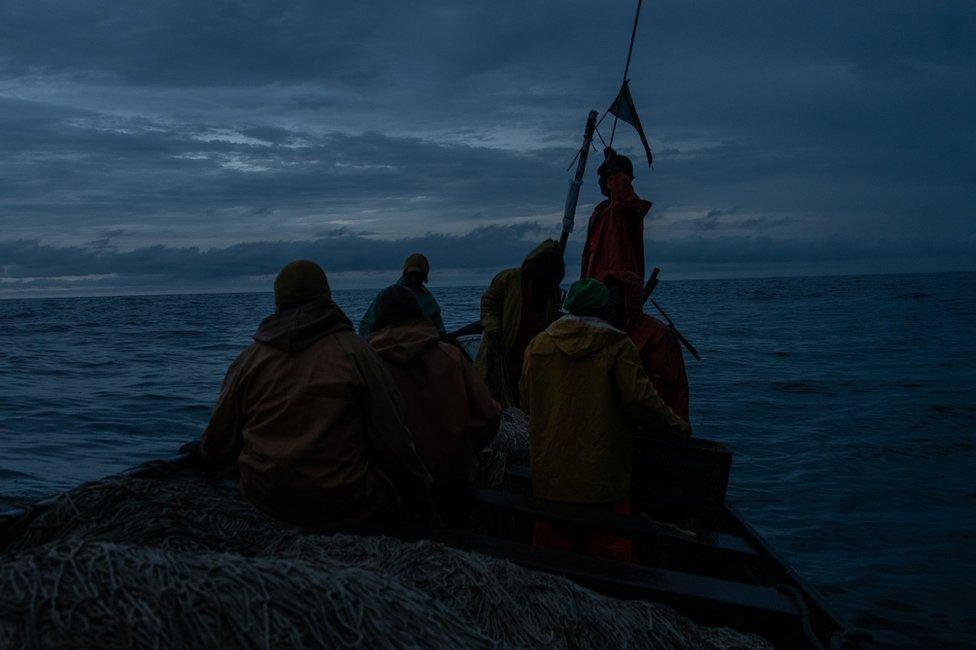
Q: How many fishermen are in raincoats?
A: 7